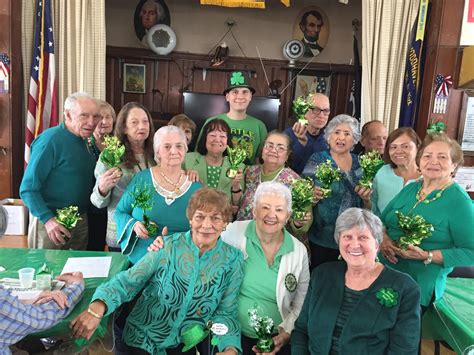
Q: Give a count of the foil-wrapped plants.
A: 10